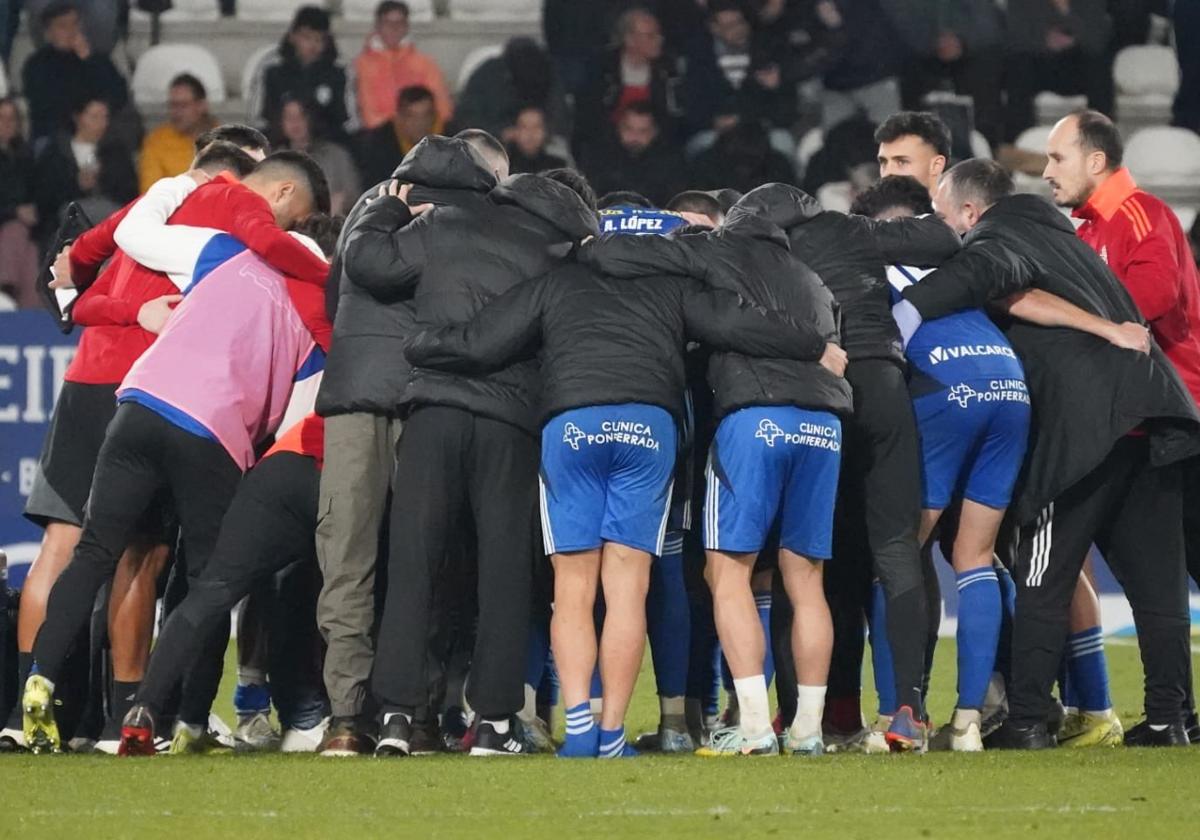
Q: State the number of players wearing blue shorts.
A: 3